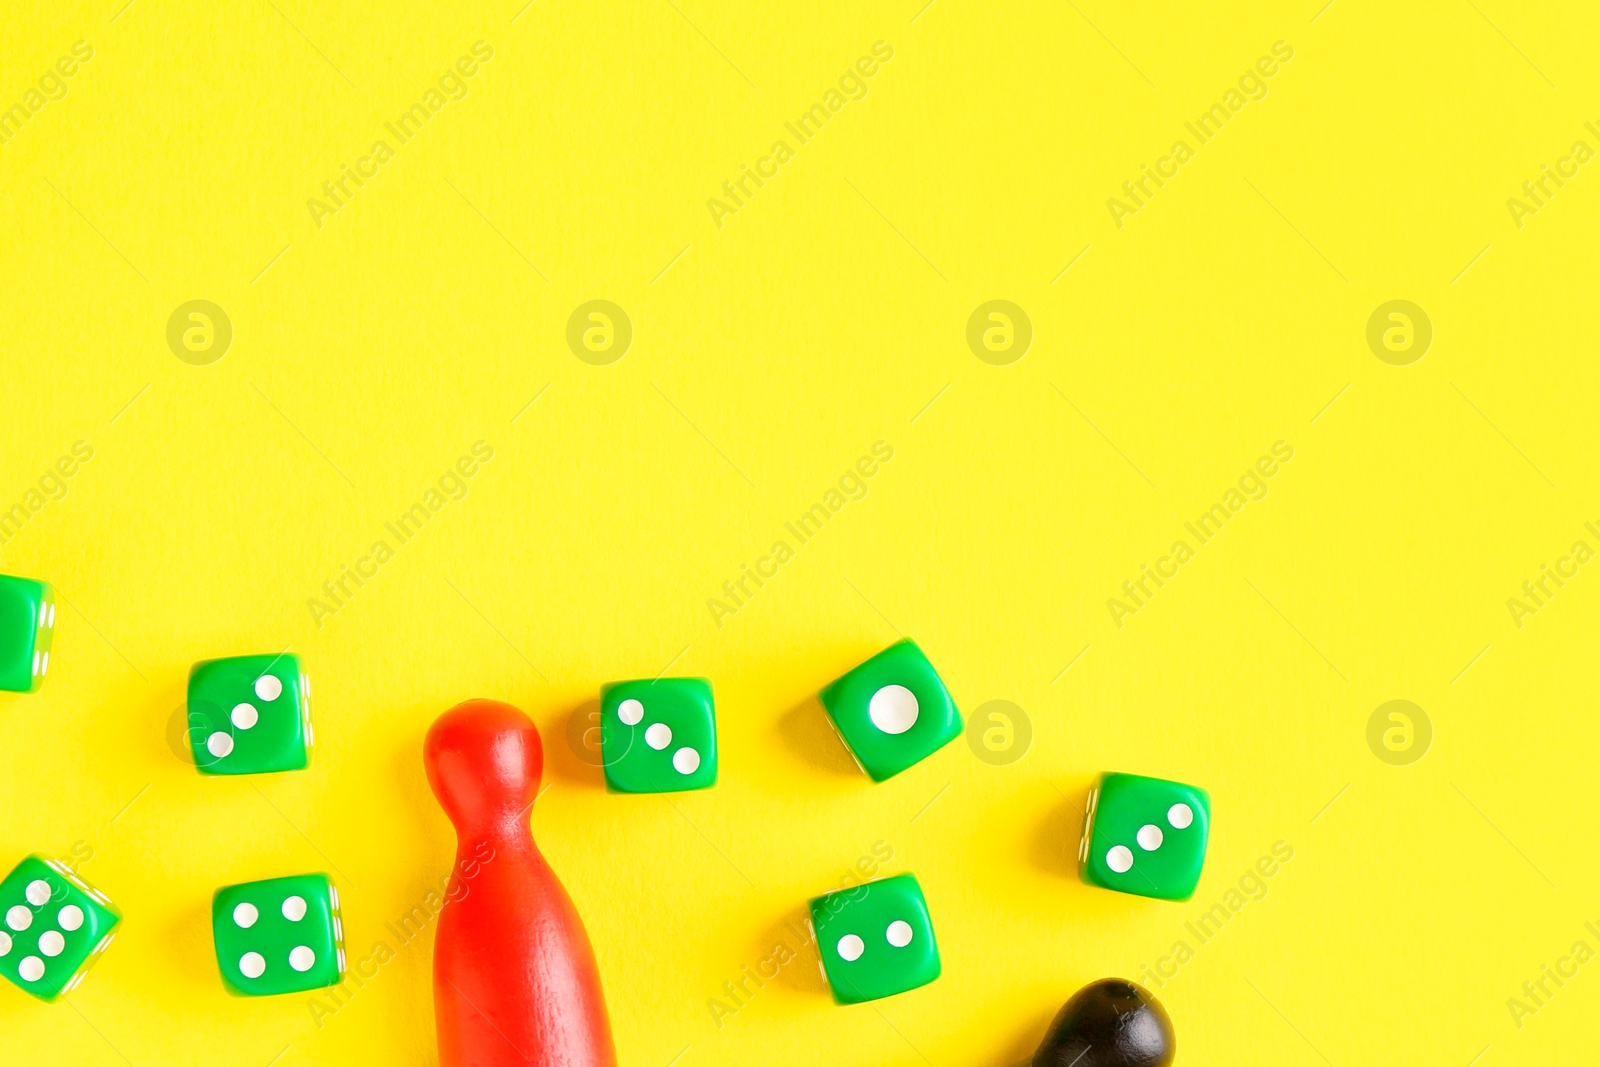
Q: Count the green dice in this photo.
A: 8